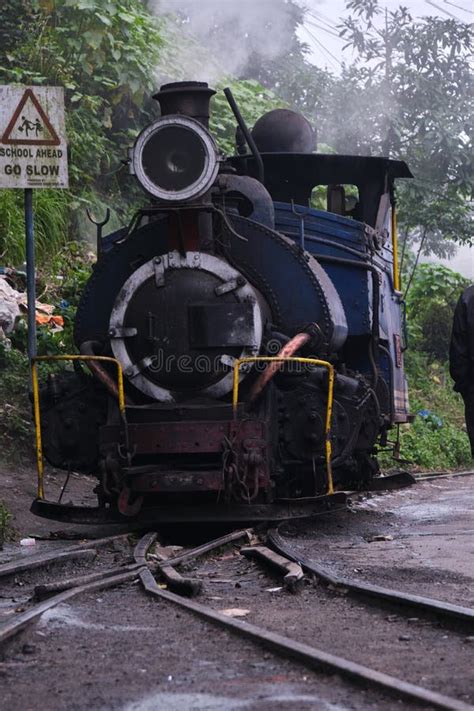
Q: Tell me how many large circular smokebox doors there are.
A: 1